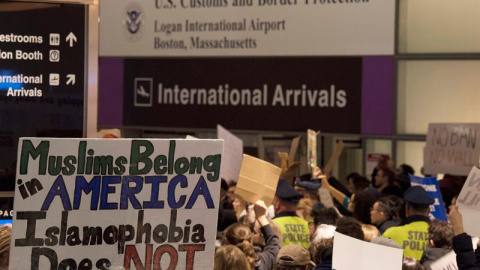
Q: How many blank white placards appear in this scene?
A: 2